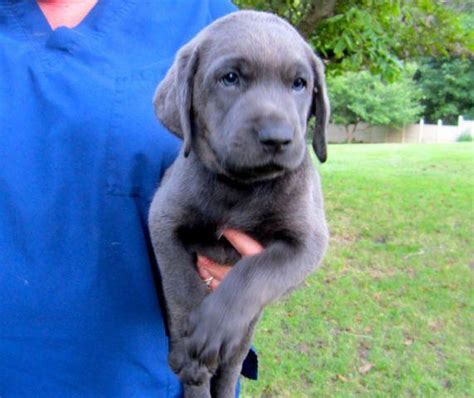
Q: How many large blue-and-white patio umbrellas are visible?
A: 0